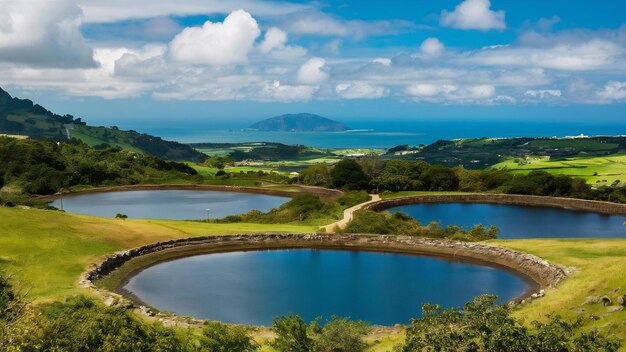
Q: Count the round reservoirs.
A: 3